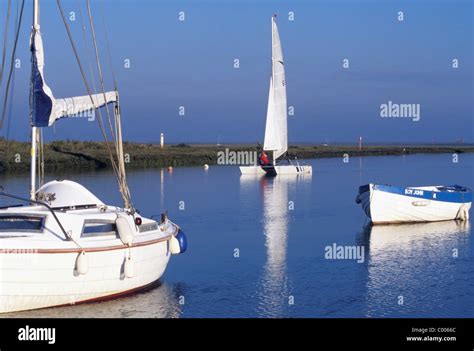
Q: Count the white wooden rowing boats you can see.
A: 1